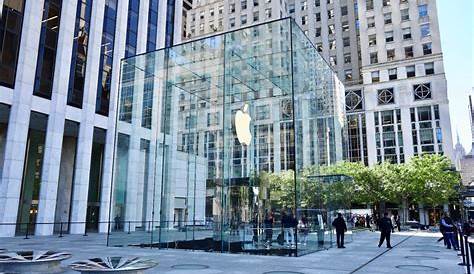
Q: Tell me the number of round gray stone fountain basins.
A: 2